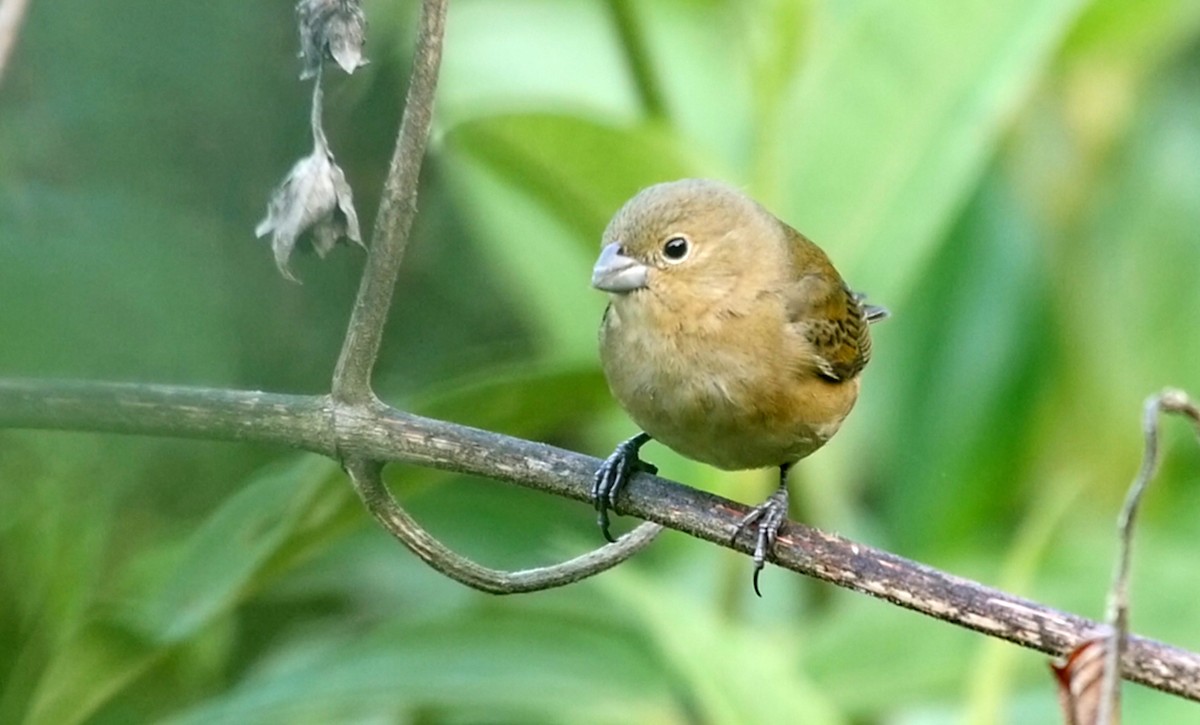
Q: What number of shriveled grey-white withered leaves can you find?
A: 2